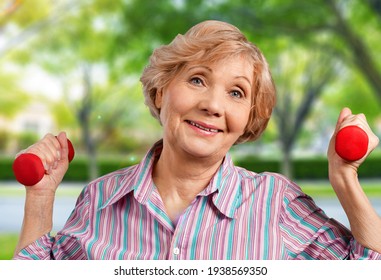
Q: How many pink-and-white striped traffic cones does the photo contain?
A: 0